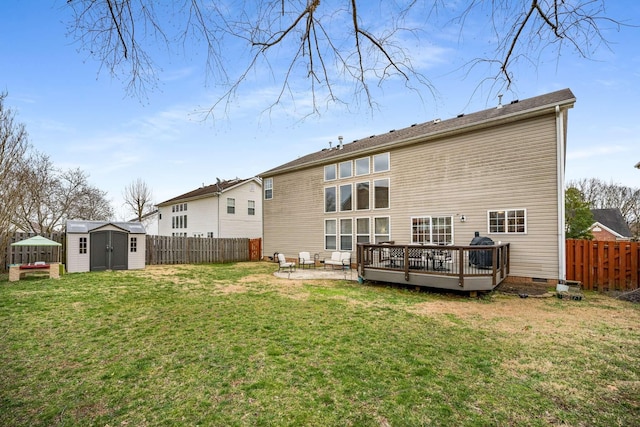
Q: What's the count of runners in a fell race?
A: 0